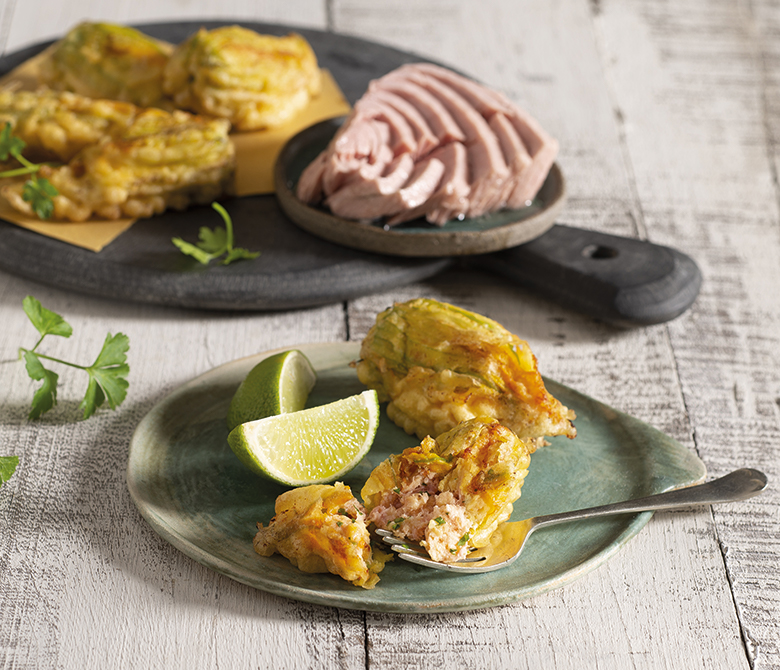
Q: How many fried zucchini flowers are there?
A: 6